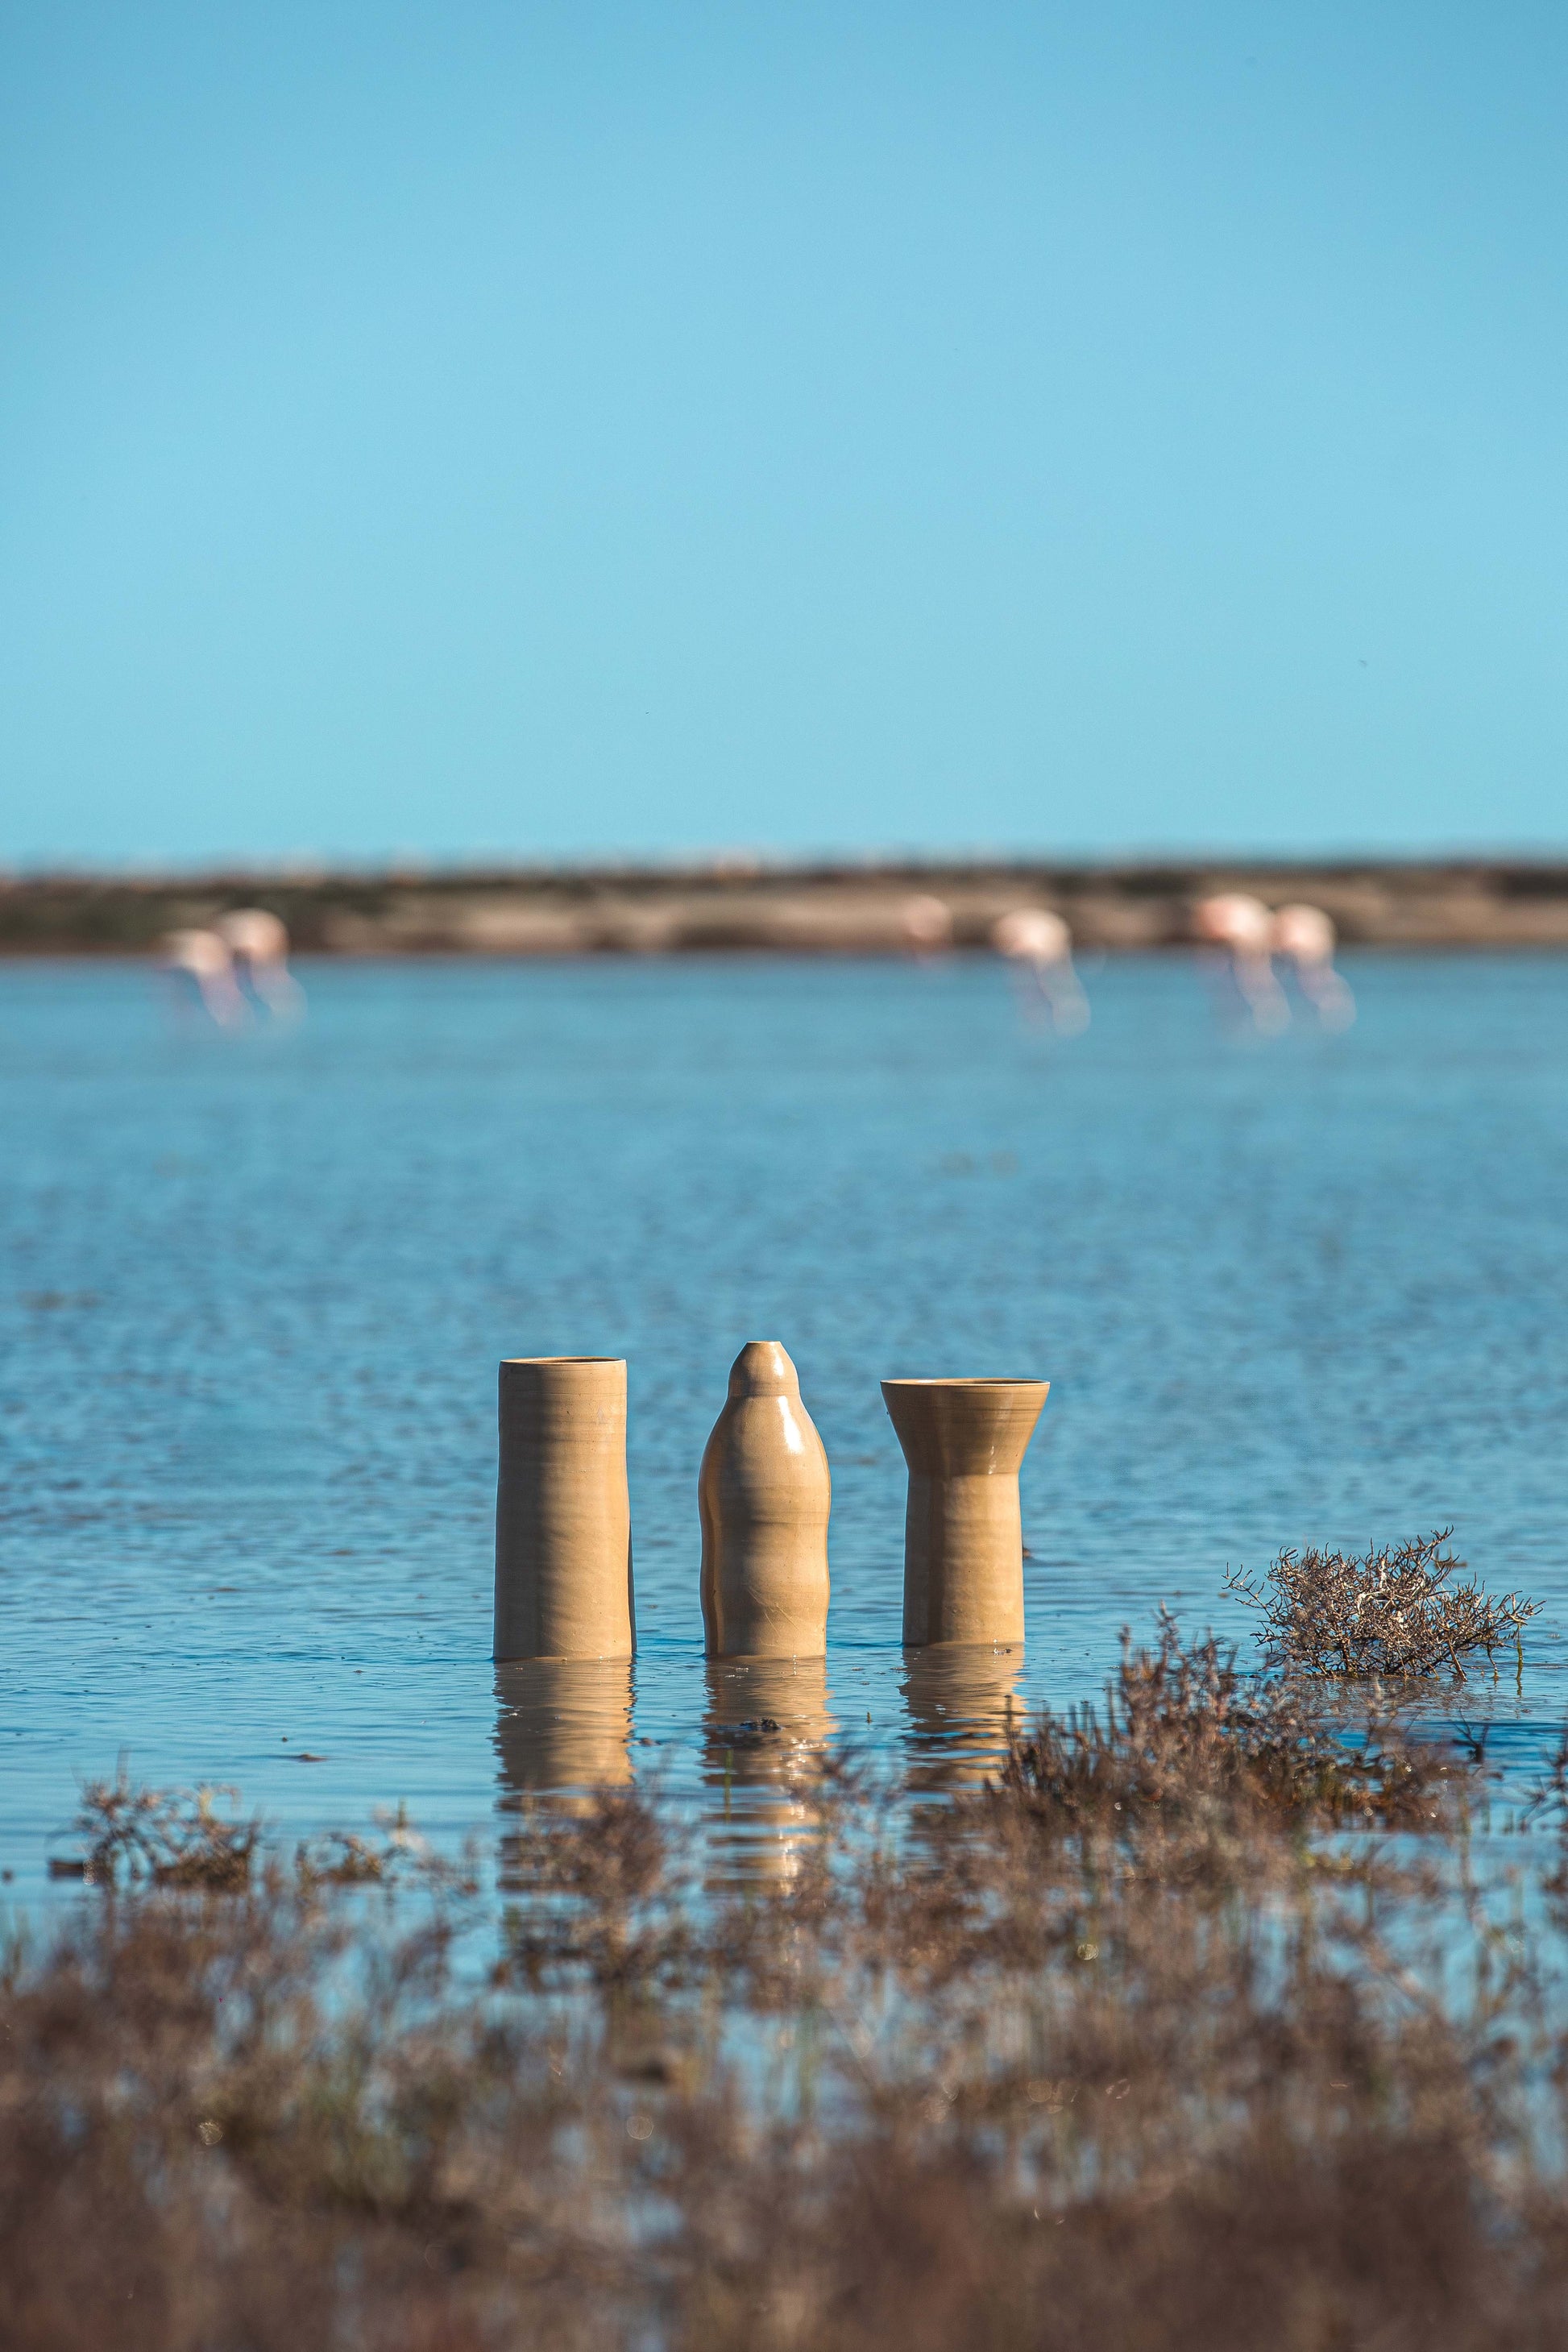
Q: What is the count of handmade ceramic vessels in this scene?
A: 3